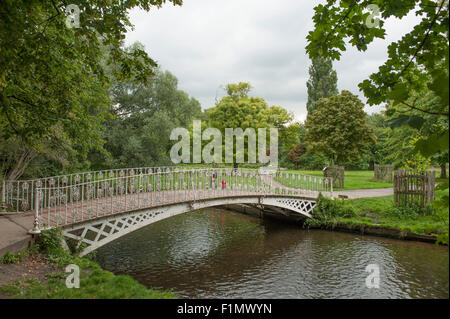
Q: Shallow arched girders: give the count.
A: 1